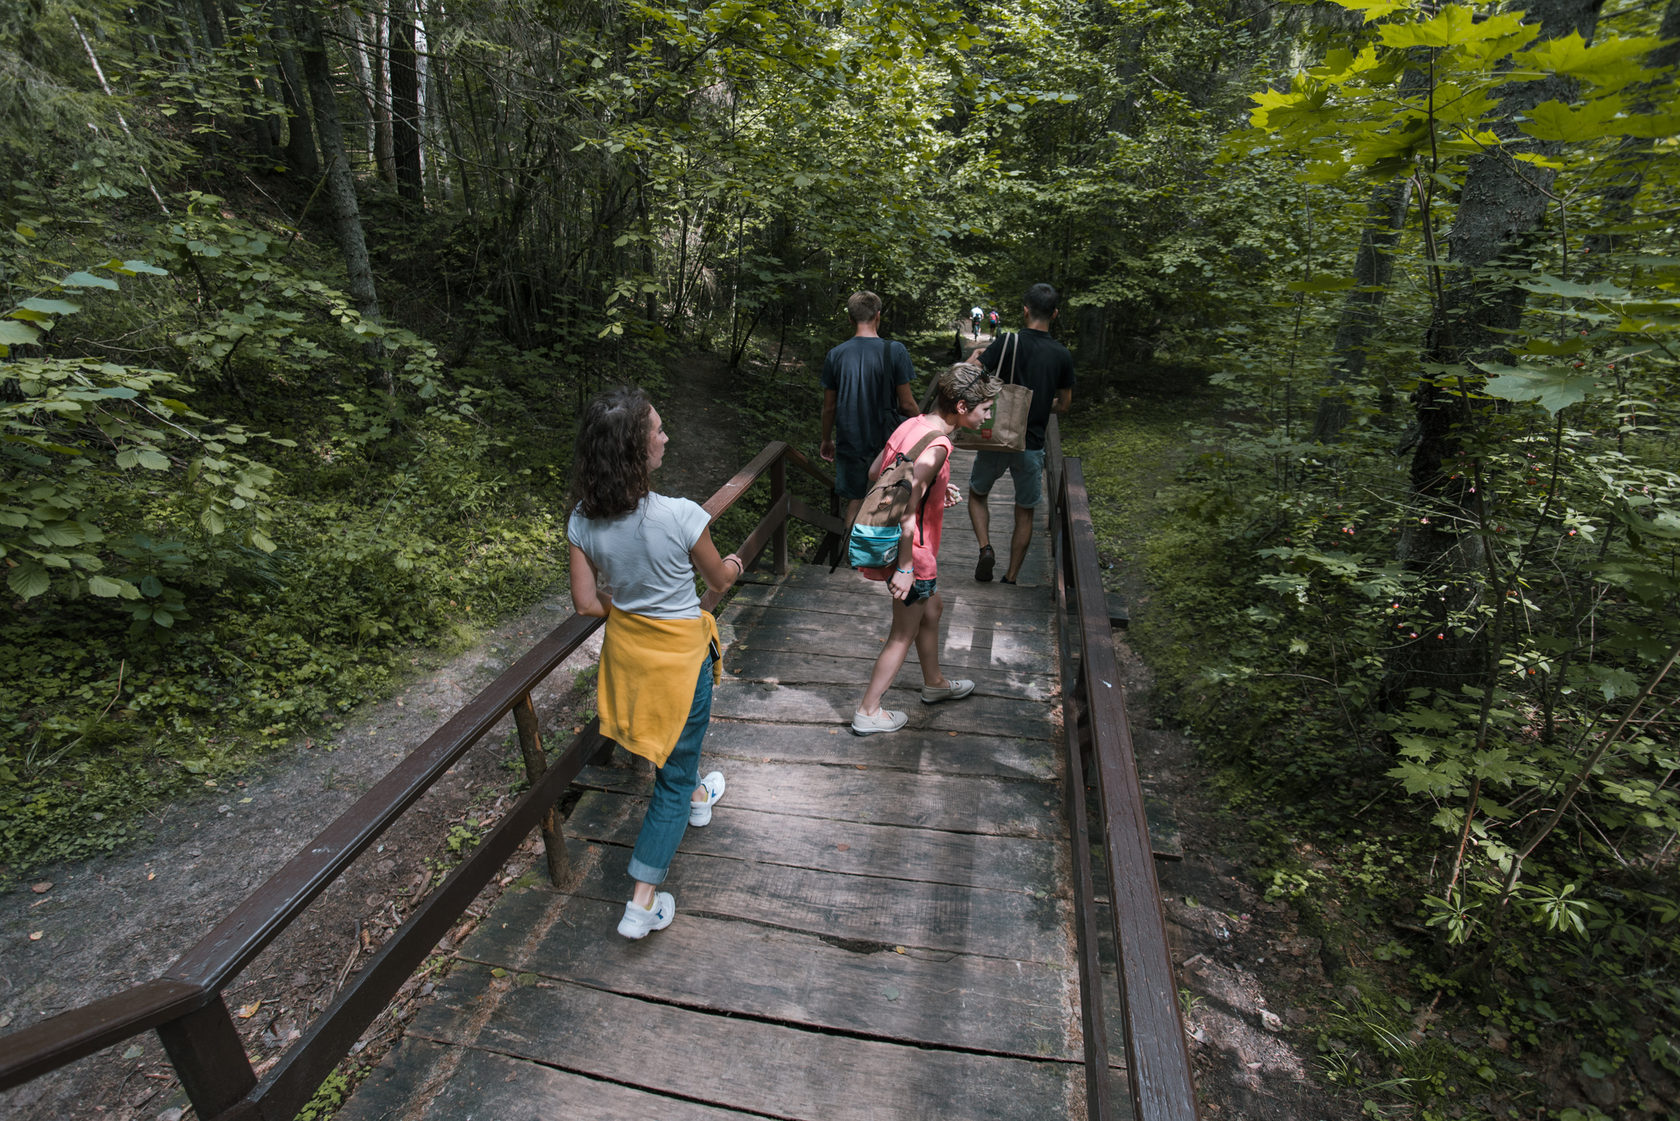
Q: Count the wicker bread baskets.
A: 0